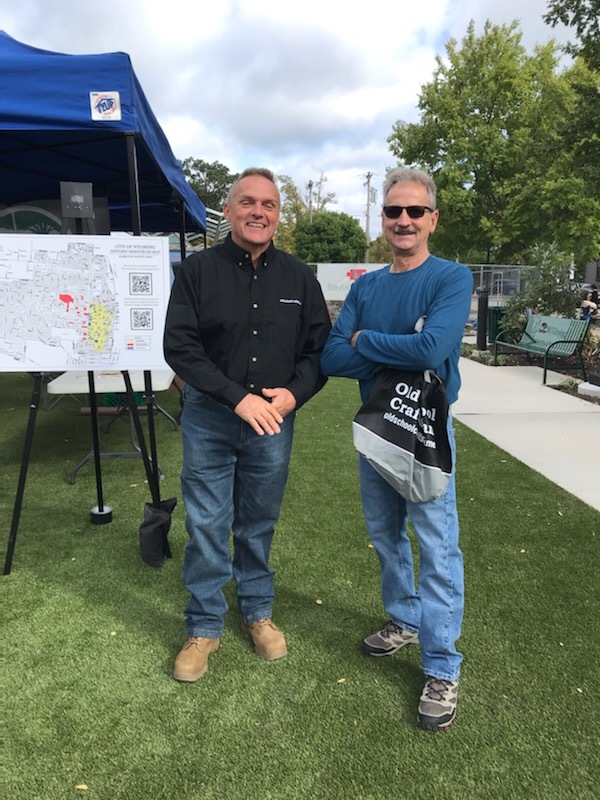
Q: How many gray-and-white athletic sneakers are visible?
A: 2